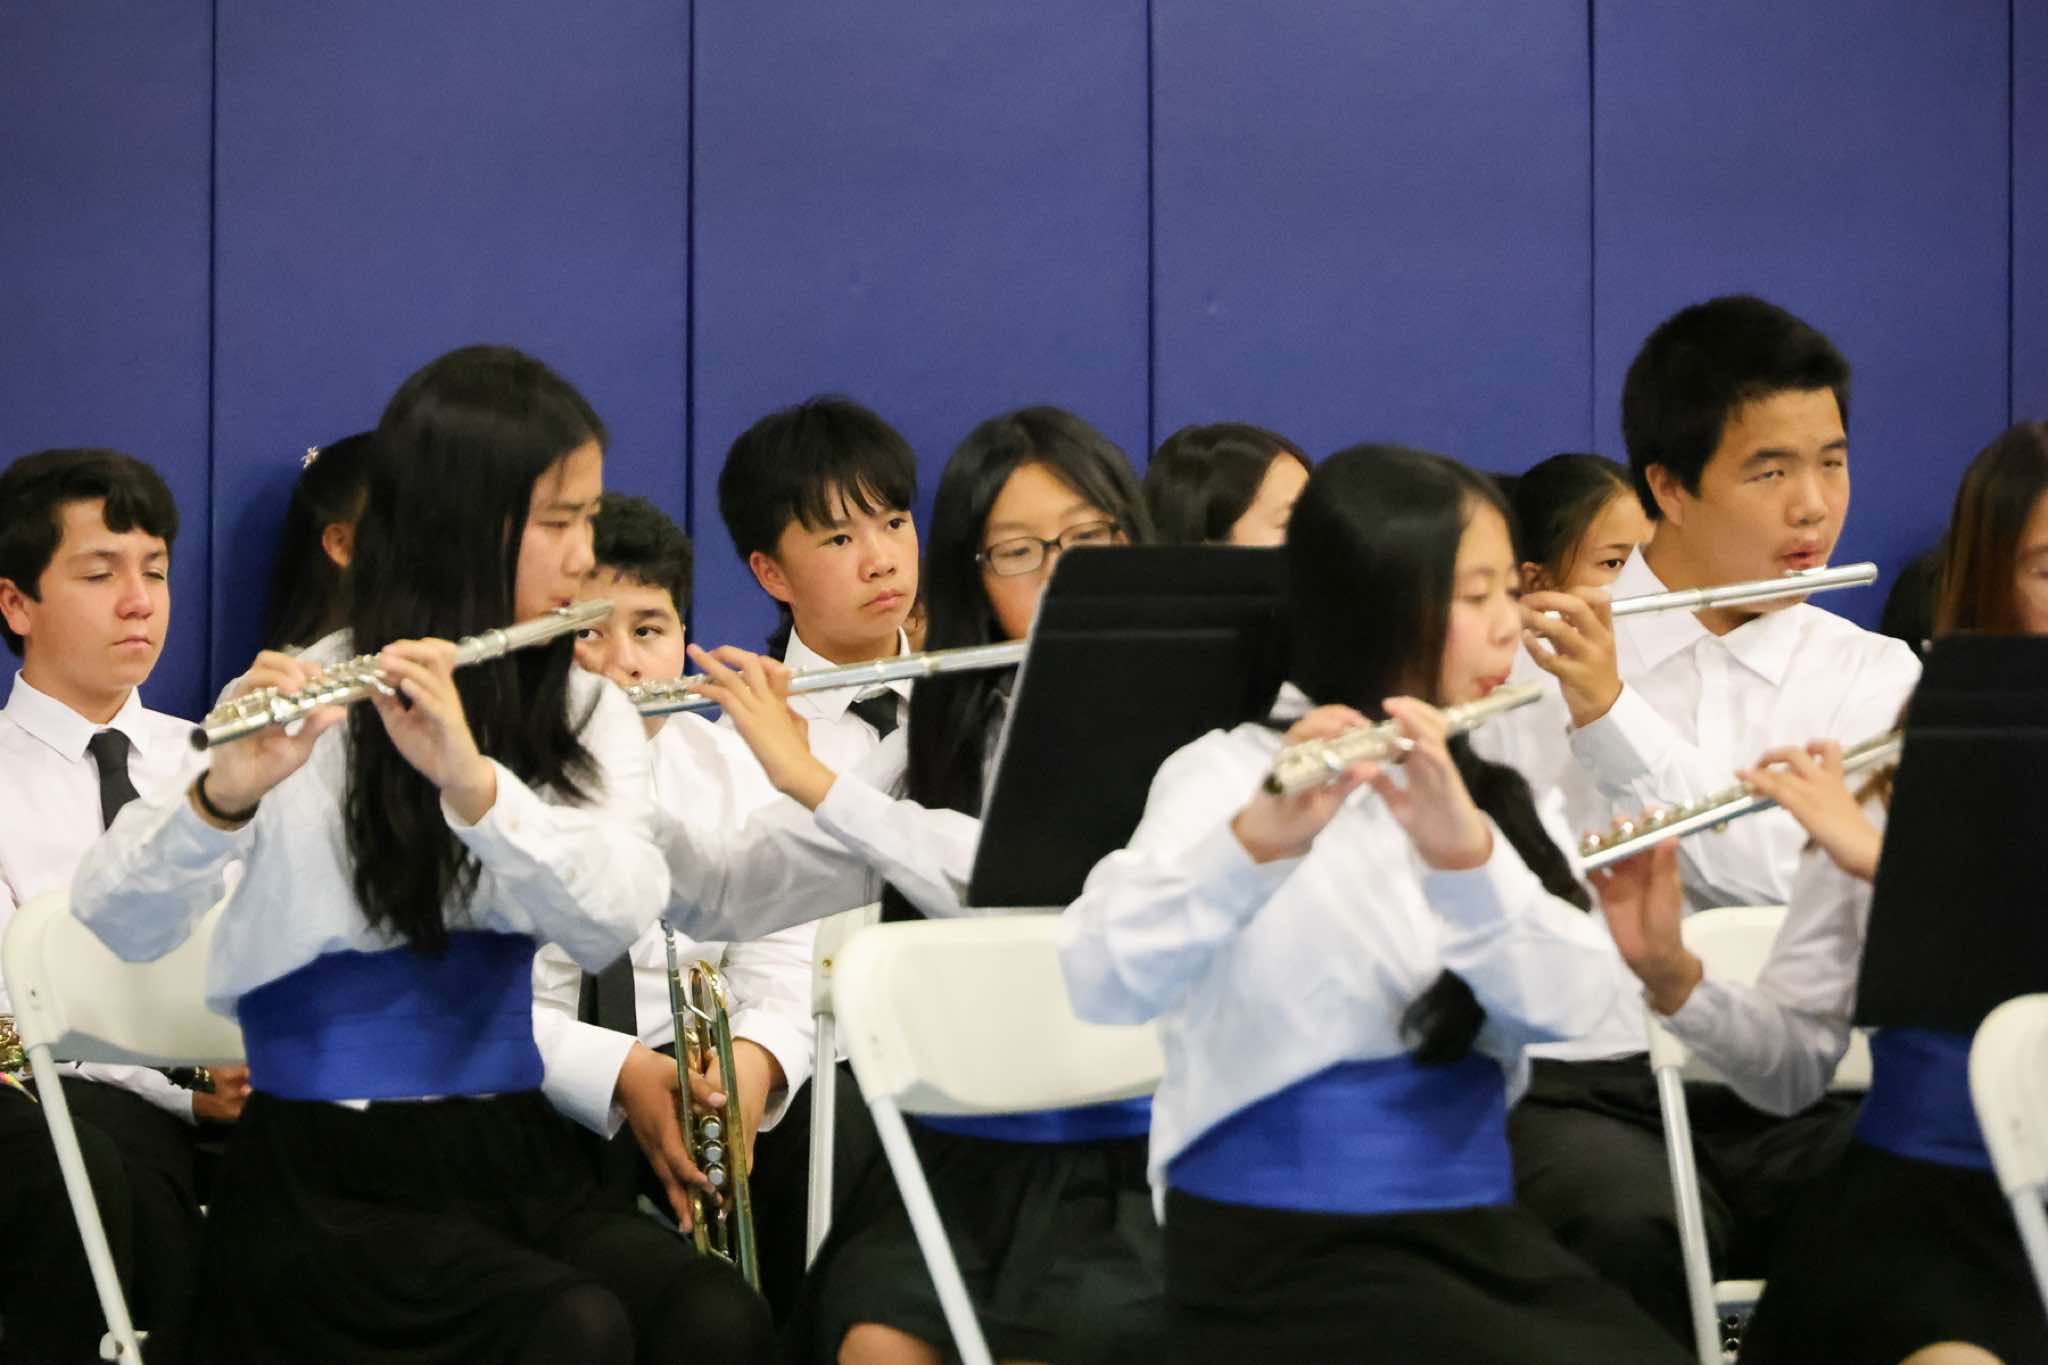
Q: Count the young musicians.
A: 11